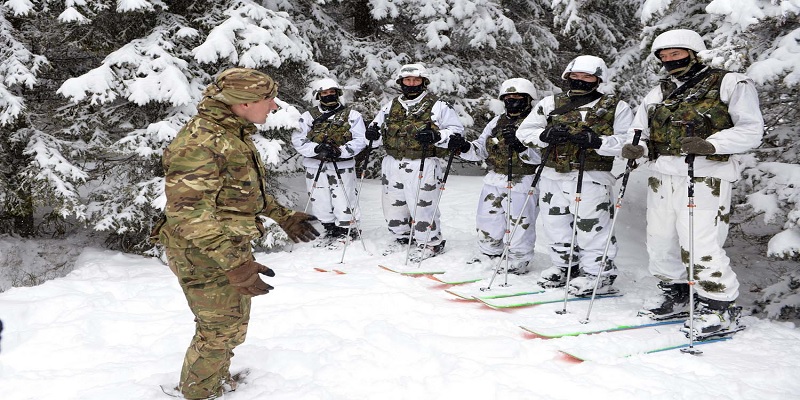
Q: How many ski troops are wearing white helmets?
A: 5